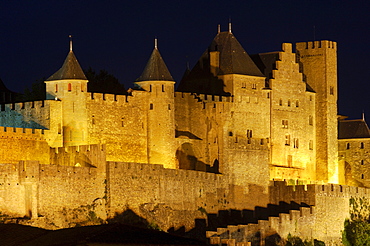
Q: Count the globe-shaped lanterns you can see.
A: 0